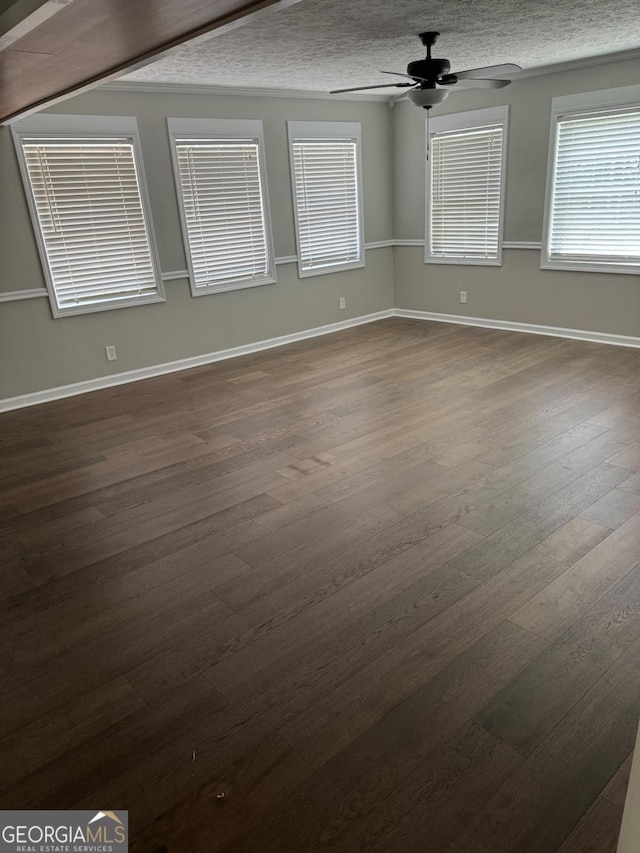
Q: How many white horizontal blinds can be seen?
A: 5